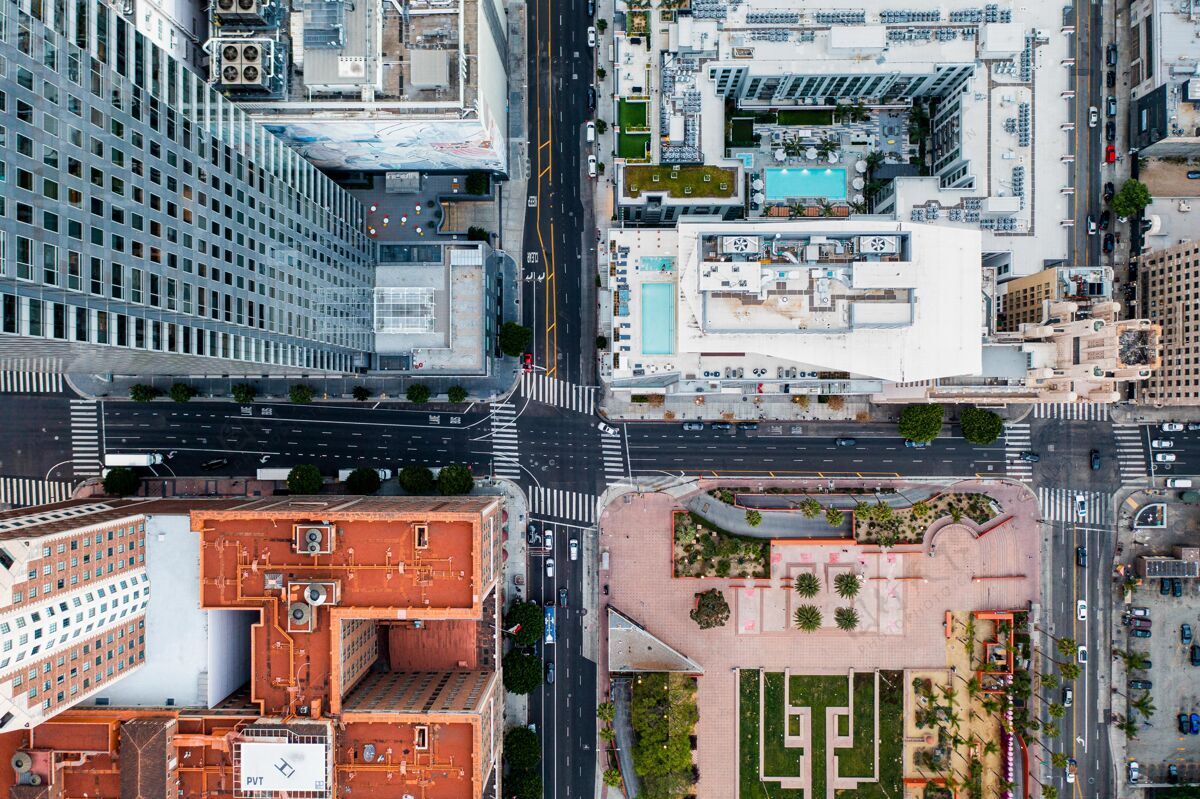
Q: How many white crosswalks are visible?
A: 11